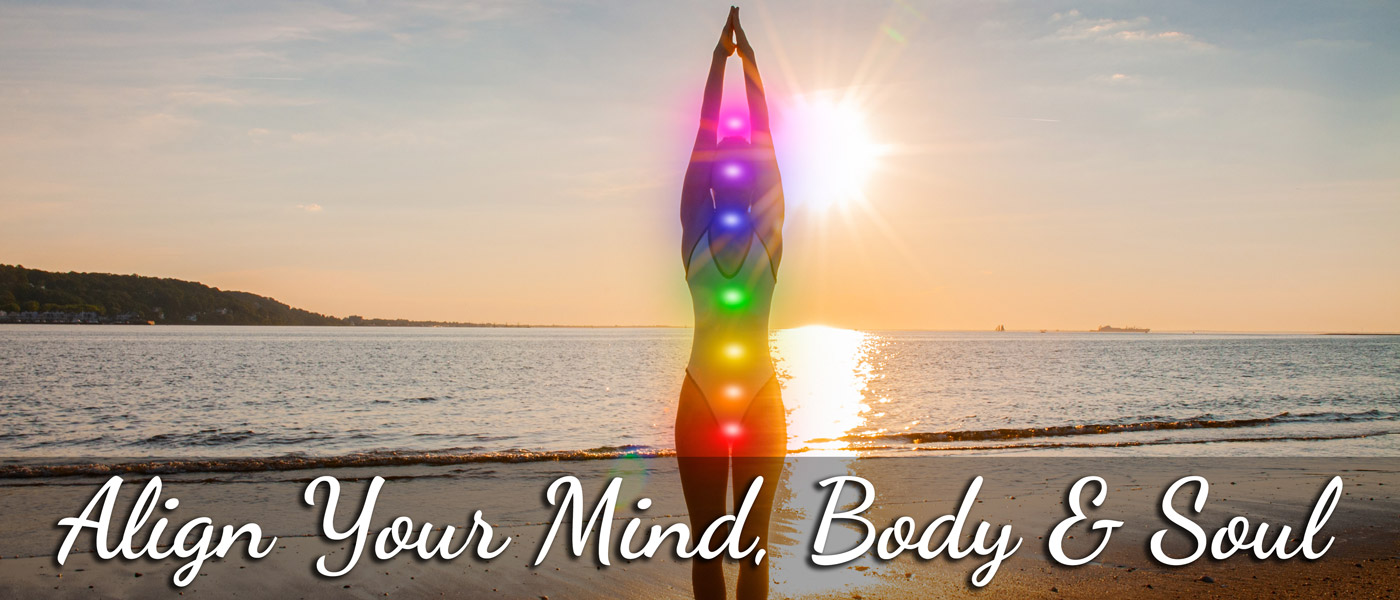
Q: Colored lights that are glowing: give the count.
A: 7